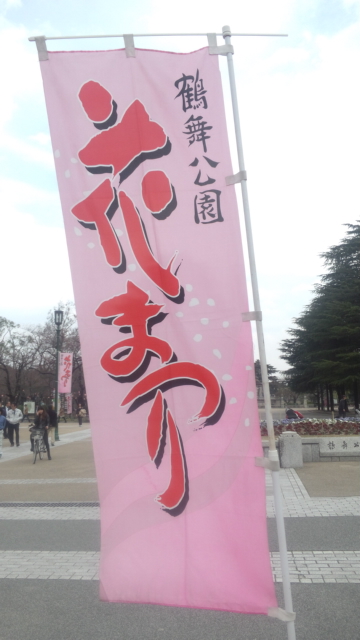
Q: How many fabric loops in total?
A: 8